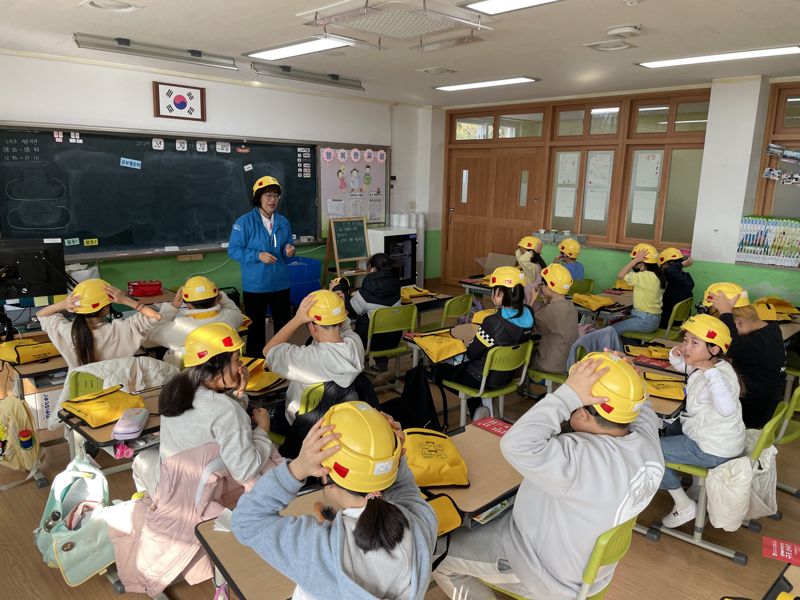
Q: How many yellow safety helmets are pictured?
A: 15